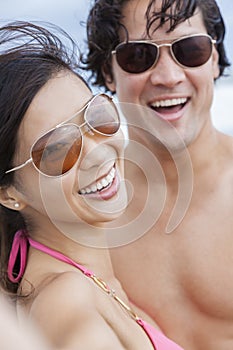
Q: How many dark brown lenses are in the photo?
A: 2